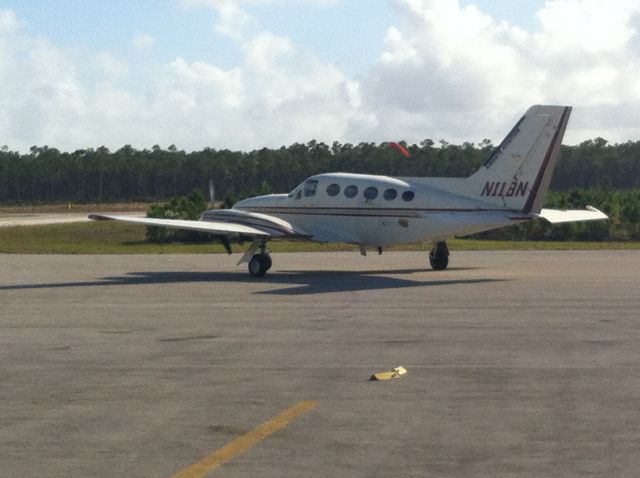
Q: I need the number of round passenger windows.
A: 5